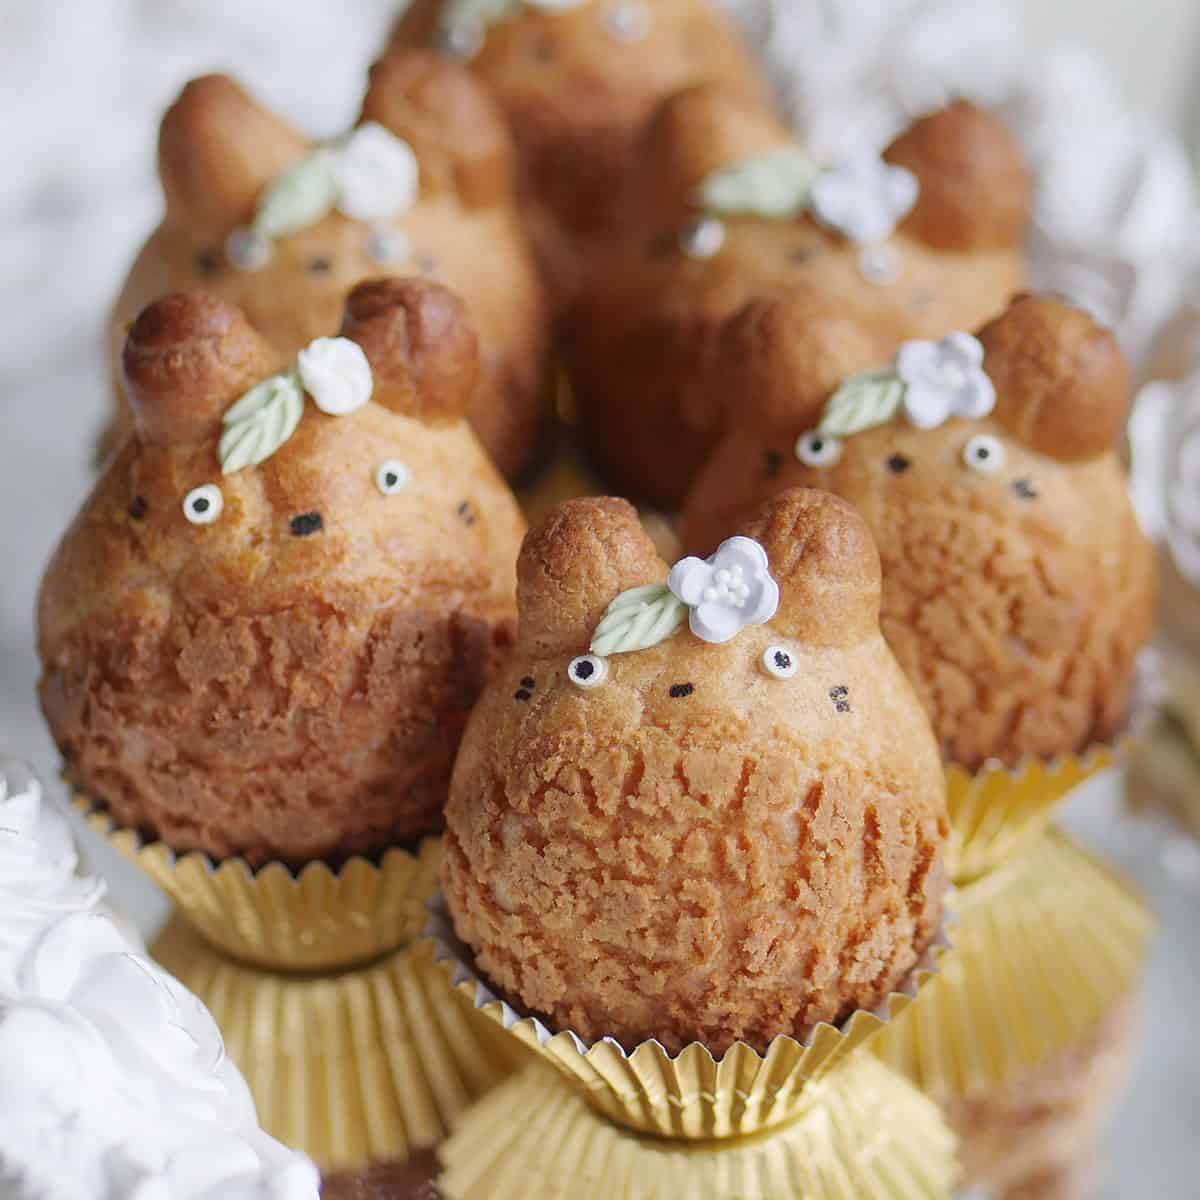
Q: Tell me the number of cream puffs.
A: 6